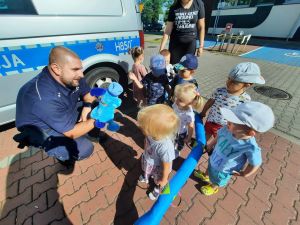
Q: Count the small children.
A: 8